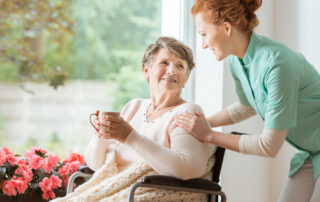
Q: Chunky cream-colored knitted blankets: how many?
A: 1